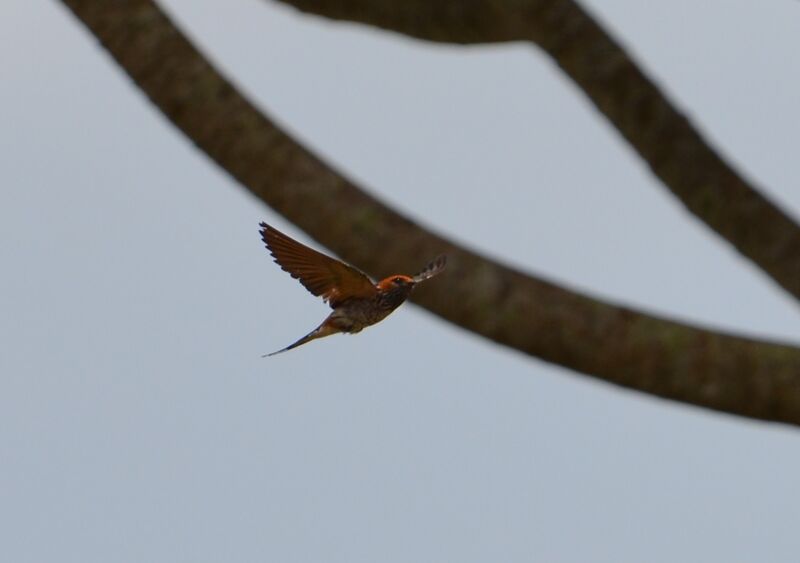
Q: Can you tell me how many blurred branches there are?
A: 2